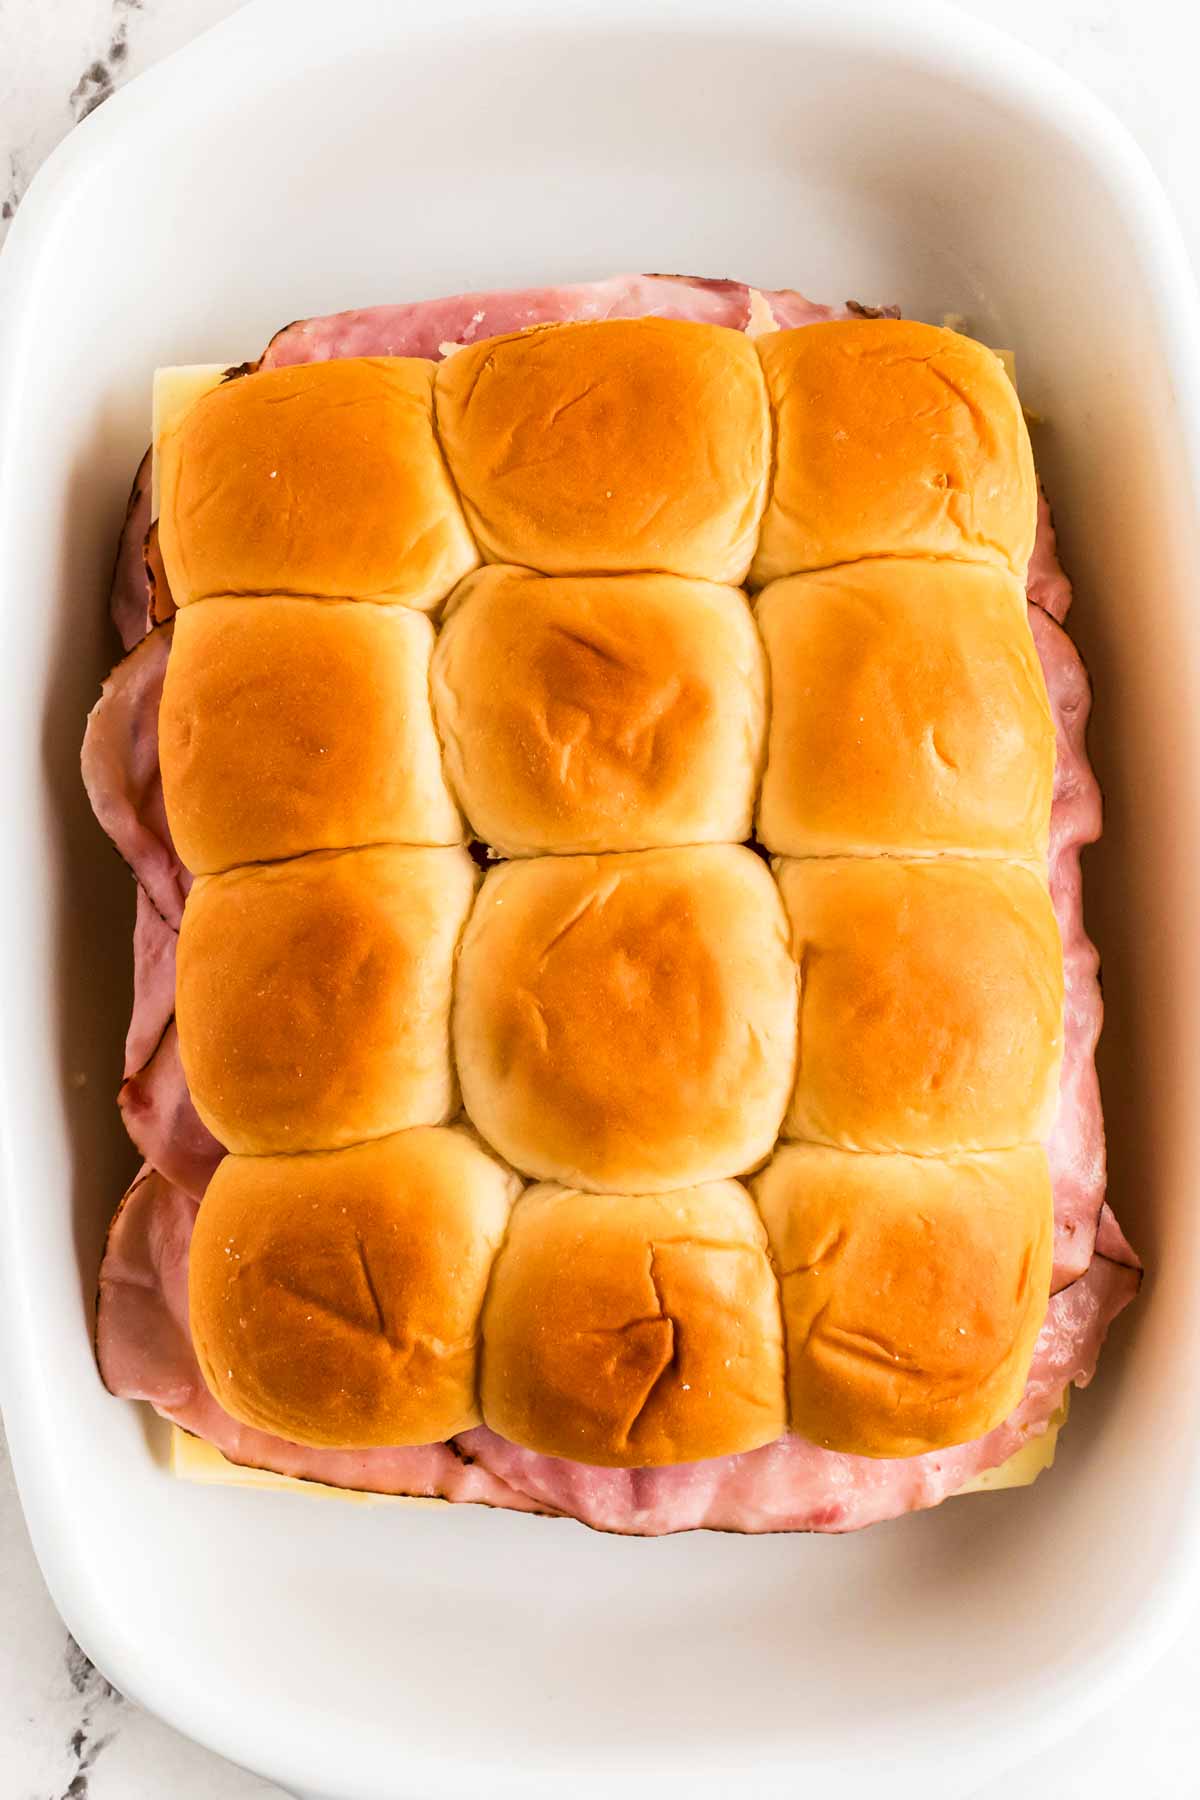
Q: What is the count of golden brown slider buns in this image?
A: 12